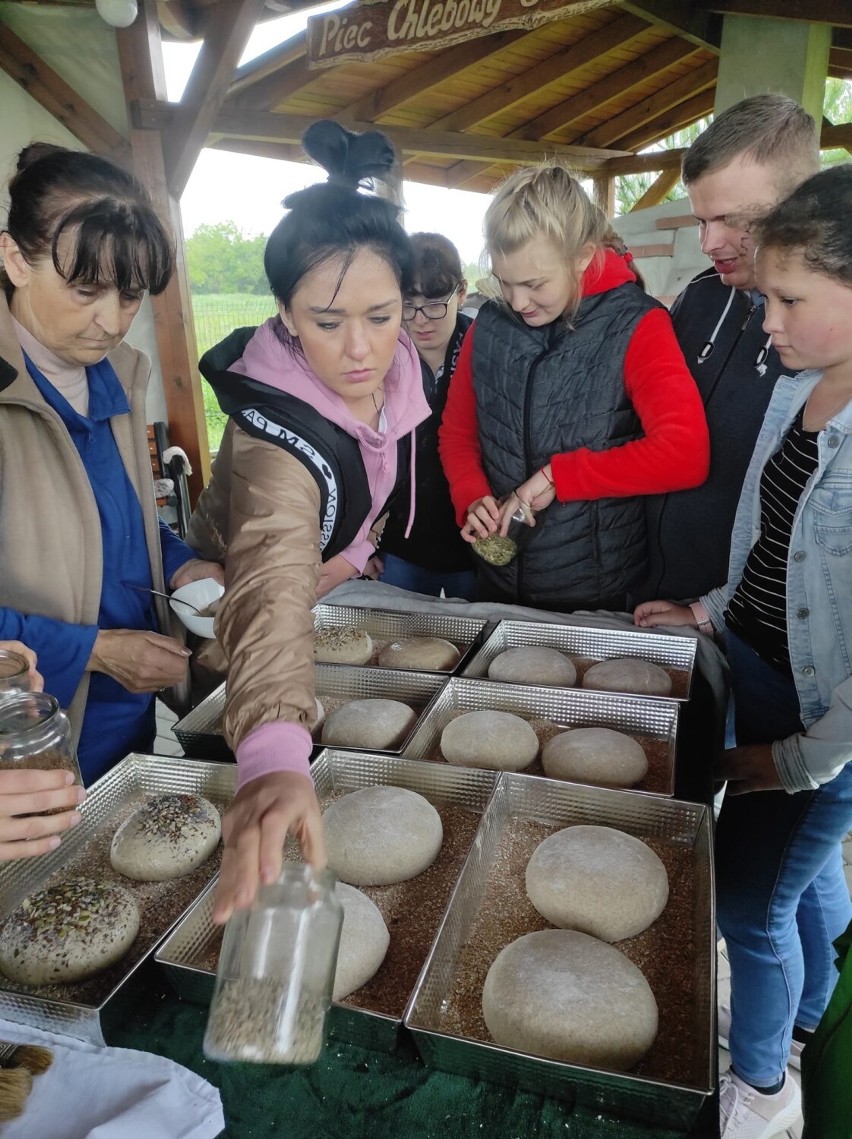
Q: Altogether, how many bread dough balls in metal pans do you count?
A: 14